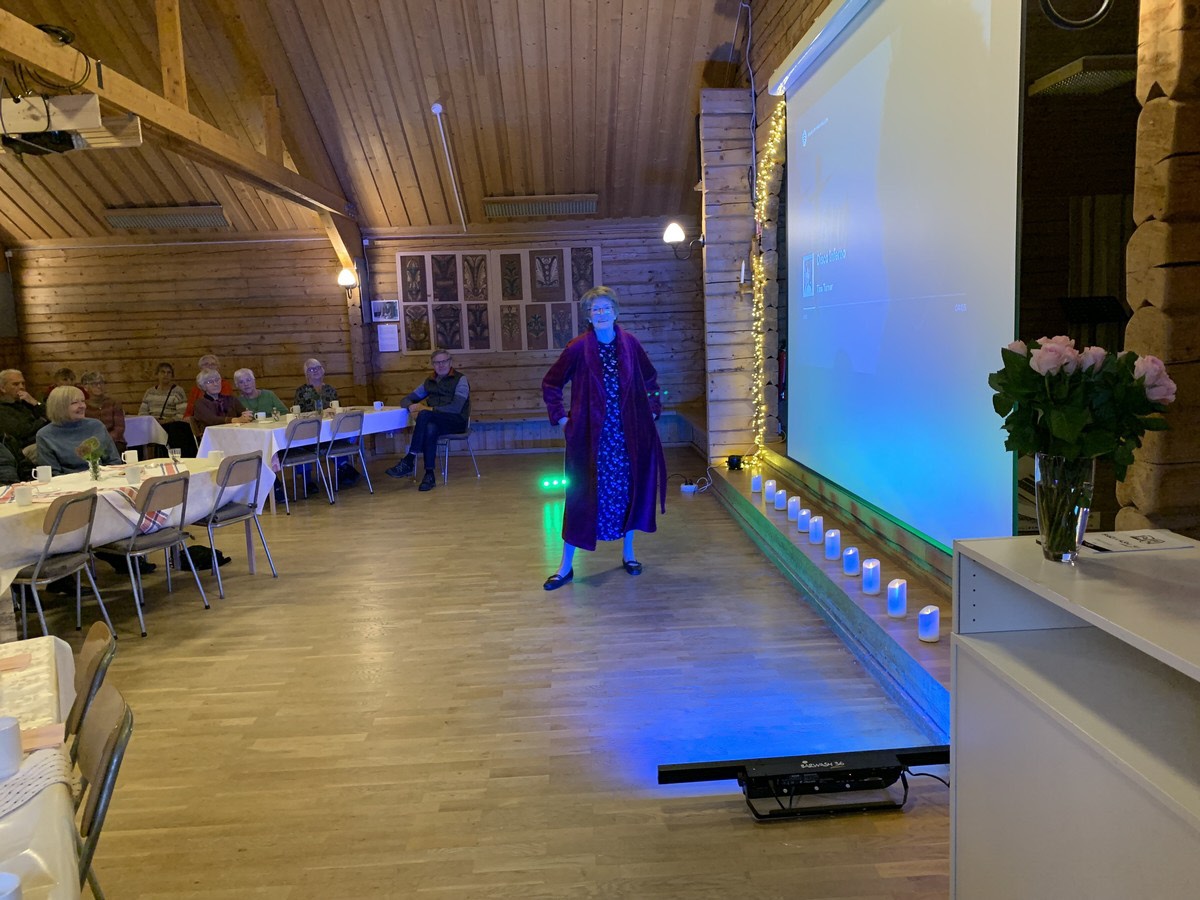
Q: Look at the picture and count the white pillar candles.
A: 11